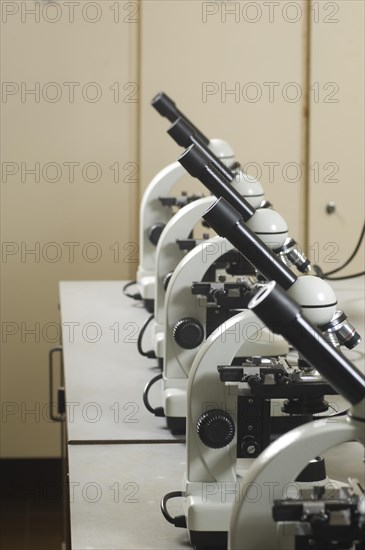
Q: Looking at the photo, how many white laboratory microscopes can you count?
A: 5